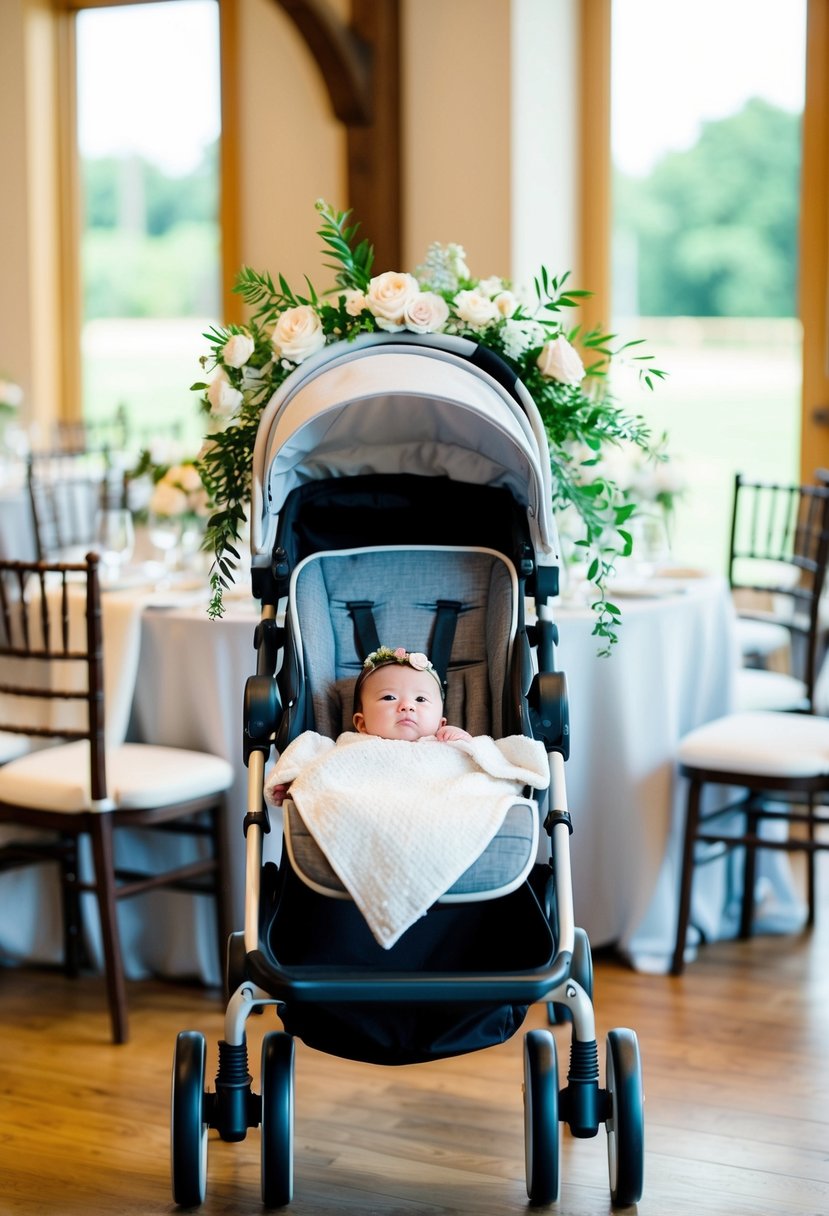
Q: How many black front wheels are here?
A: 4